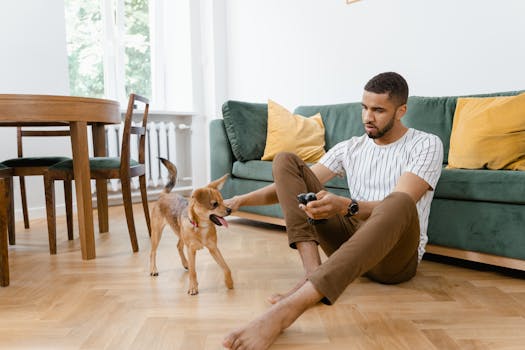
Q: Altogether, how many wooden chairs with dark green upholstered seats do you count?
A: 3